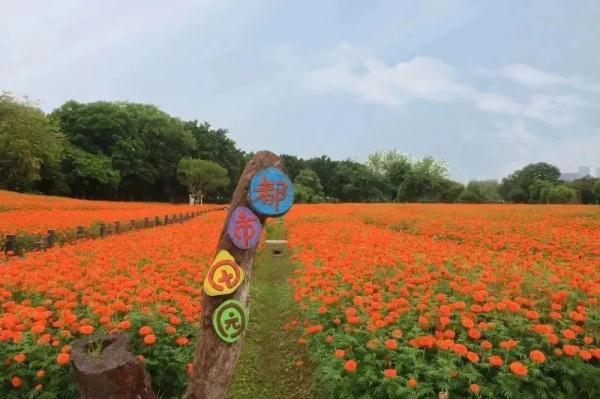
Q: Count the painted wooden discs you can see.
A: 4